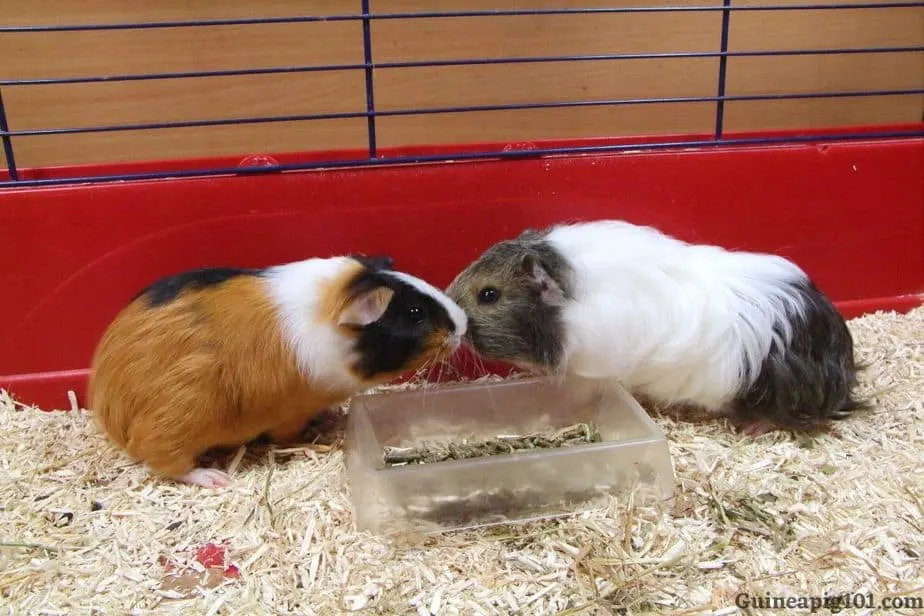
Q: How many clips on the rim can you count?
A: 2